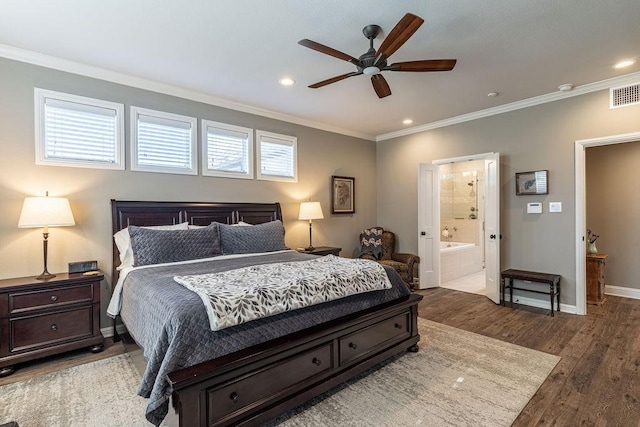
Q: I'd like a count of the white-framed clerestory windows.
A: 4